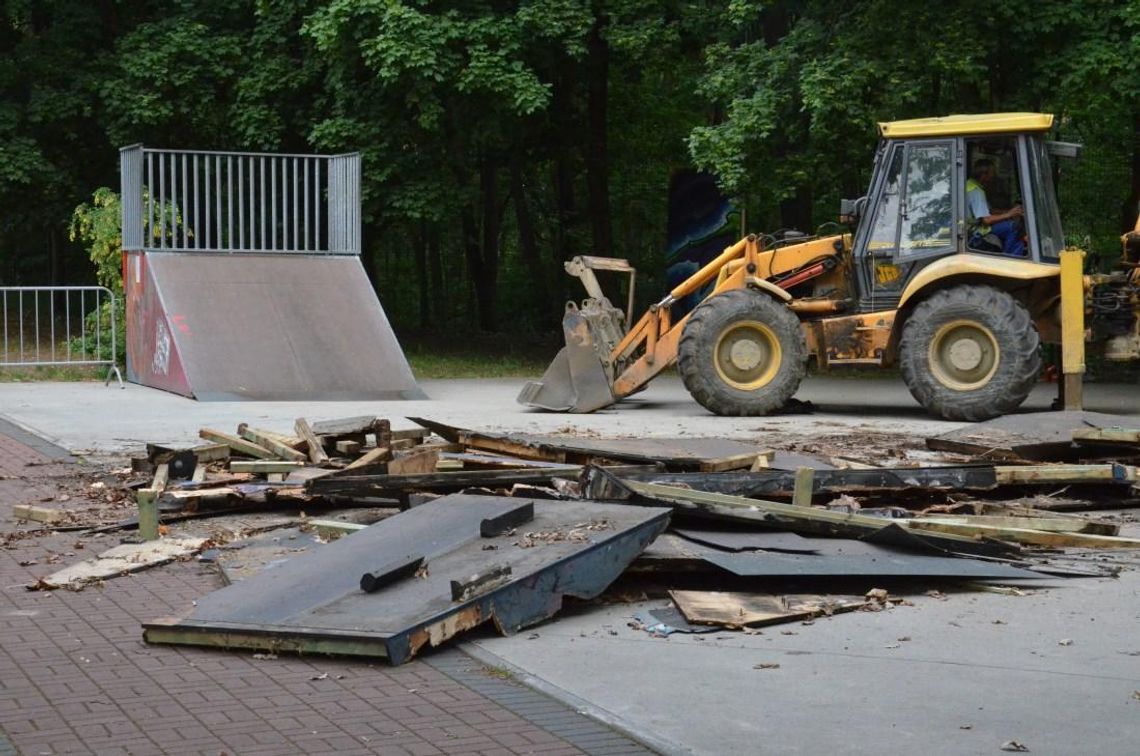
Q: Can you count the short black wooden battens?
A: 3